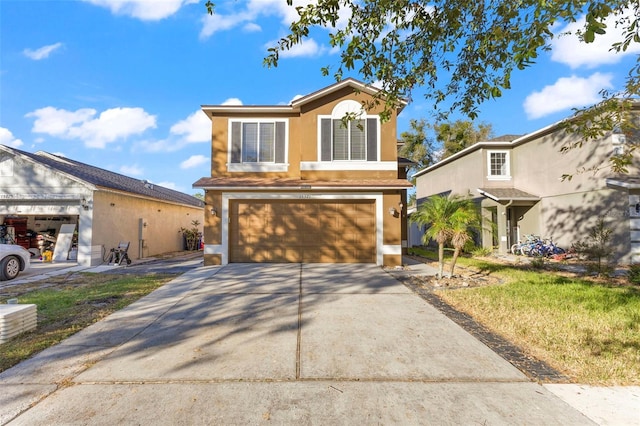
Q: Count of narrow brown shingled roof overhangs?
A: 1